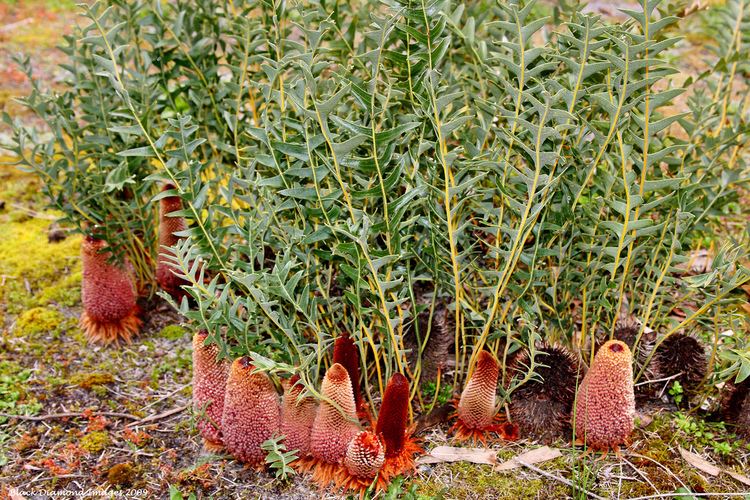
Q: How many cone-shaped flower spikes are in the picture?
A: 11